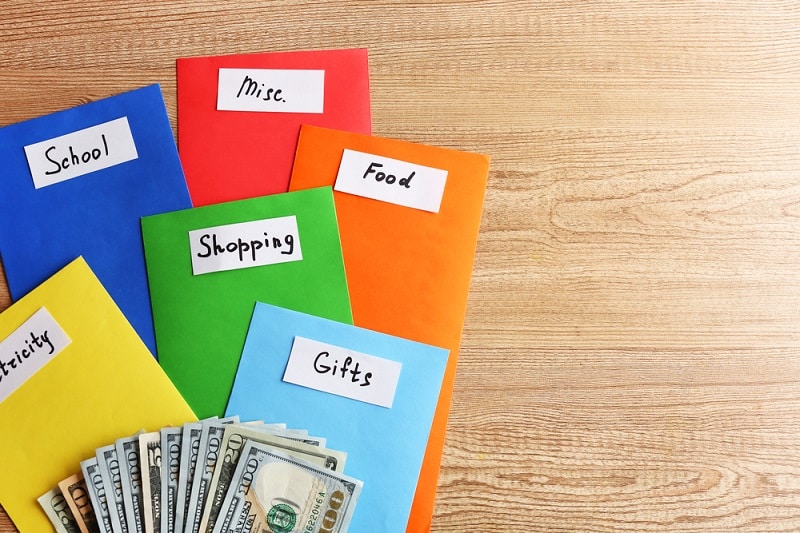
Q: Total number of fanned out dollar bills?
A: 11